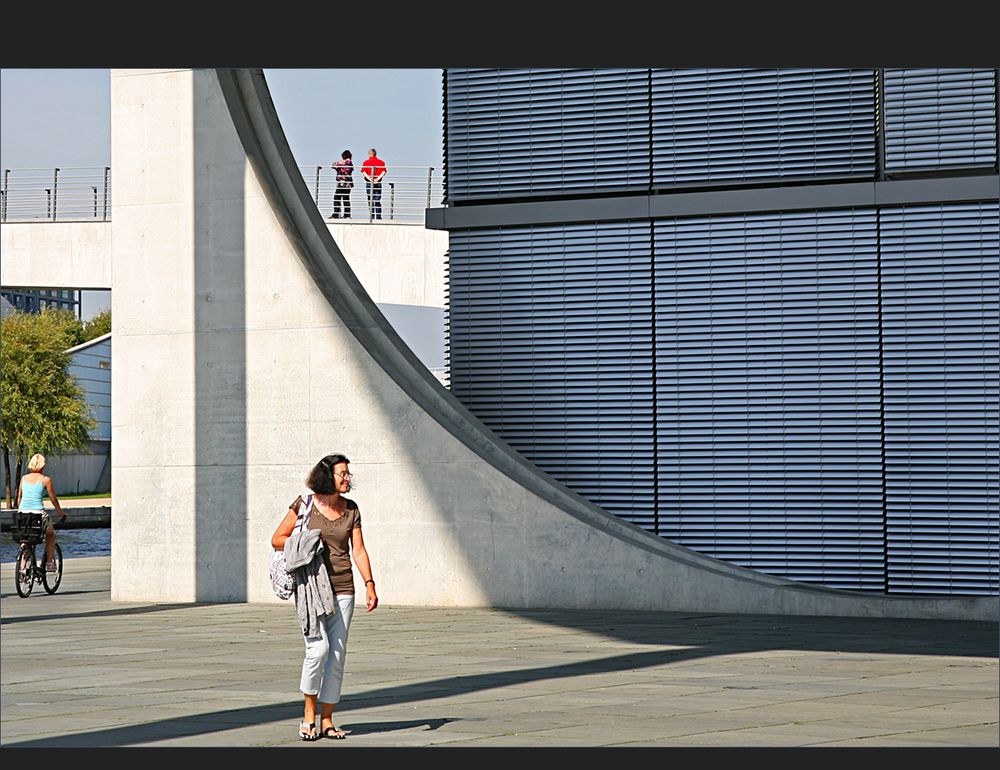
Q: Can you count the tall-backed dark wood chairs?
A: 0